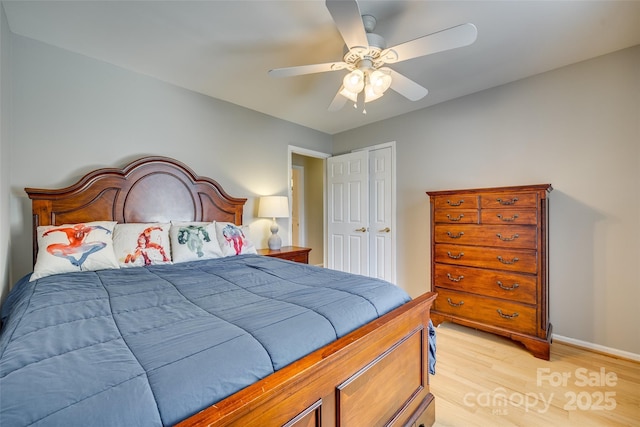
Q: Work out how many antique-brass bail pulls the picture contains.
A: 12